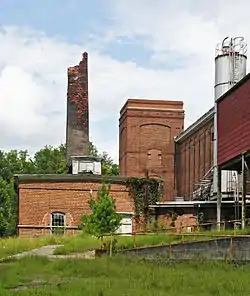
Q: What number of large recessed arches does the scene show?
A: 1